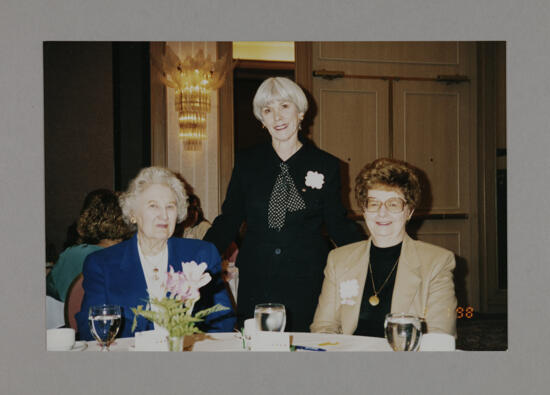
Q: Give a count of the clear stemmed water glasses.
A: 3